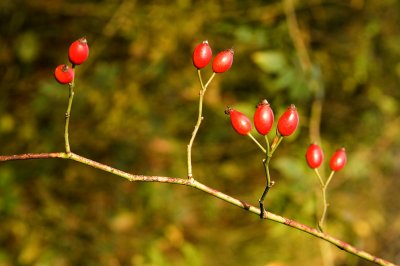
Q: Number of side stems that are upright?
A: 4